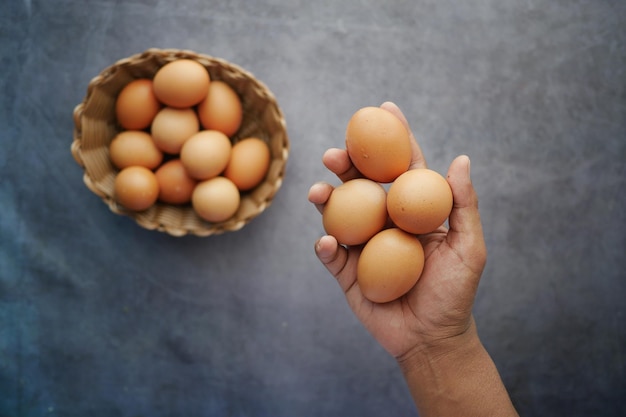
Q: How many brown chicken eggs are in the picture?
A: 14